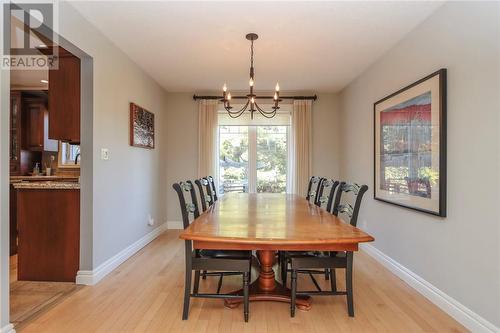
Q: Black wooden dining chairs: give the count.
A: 6